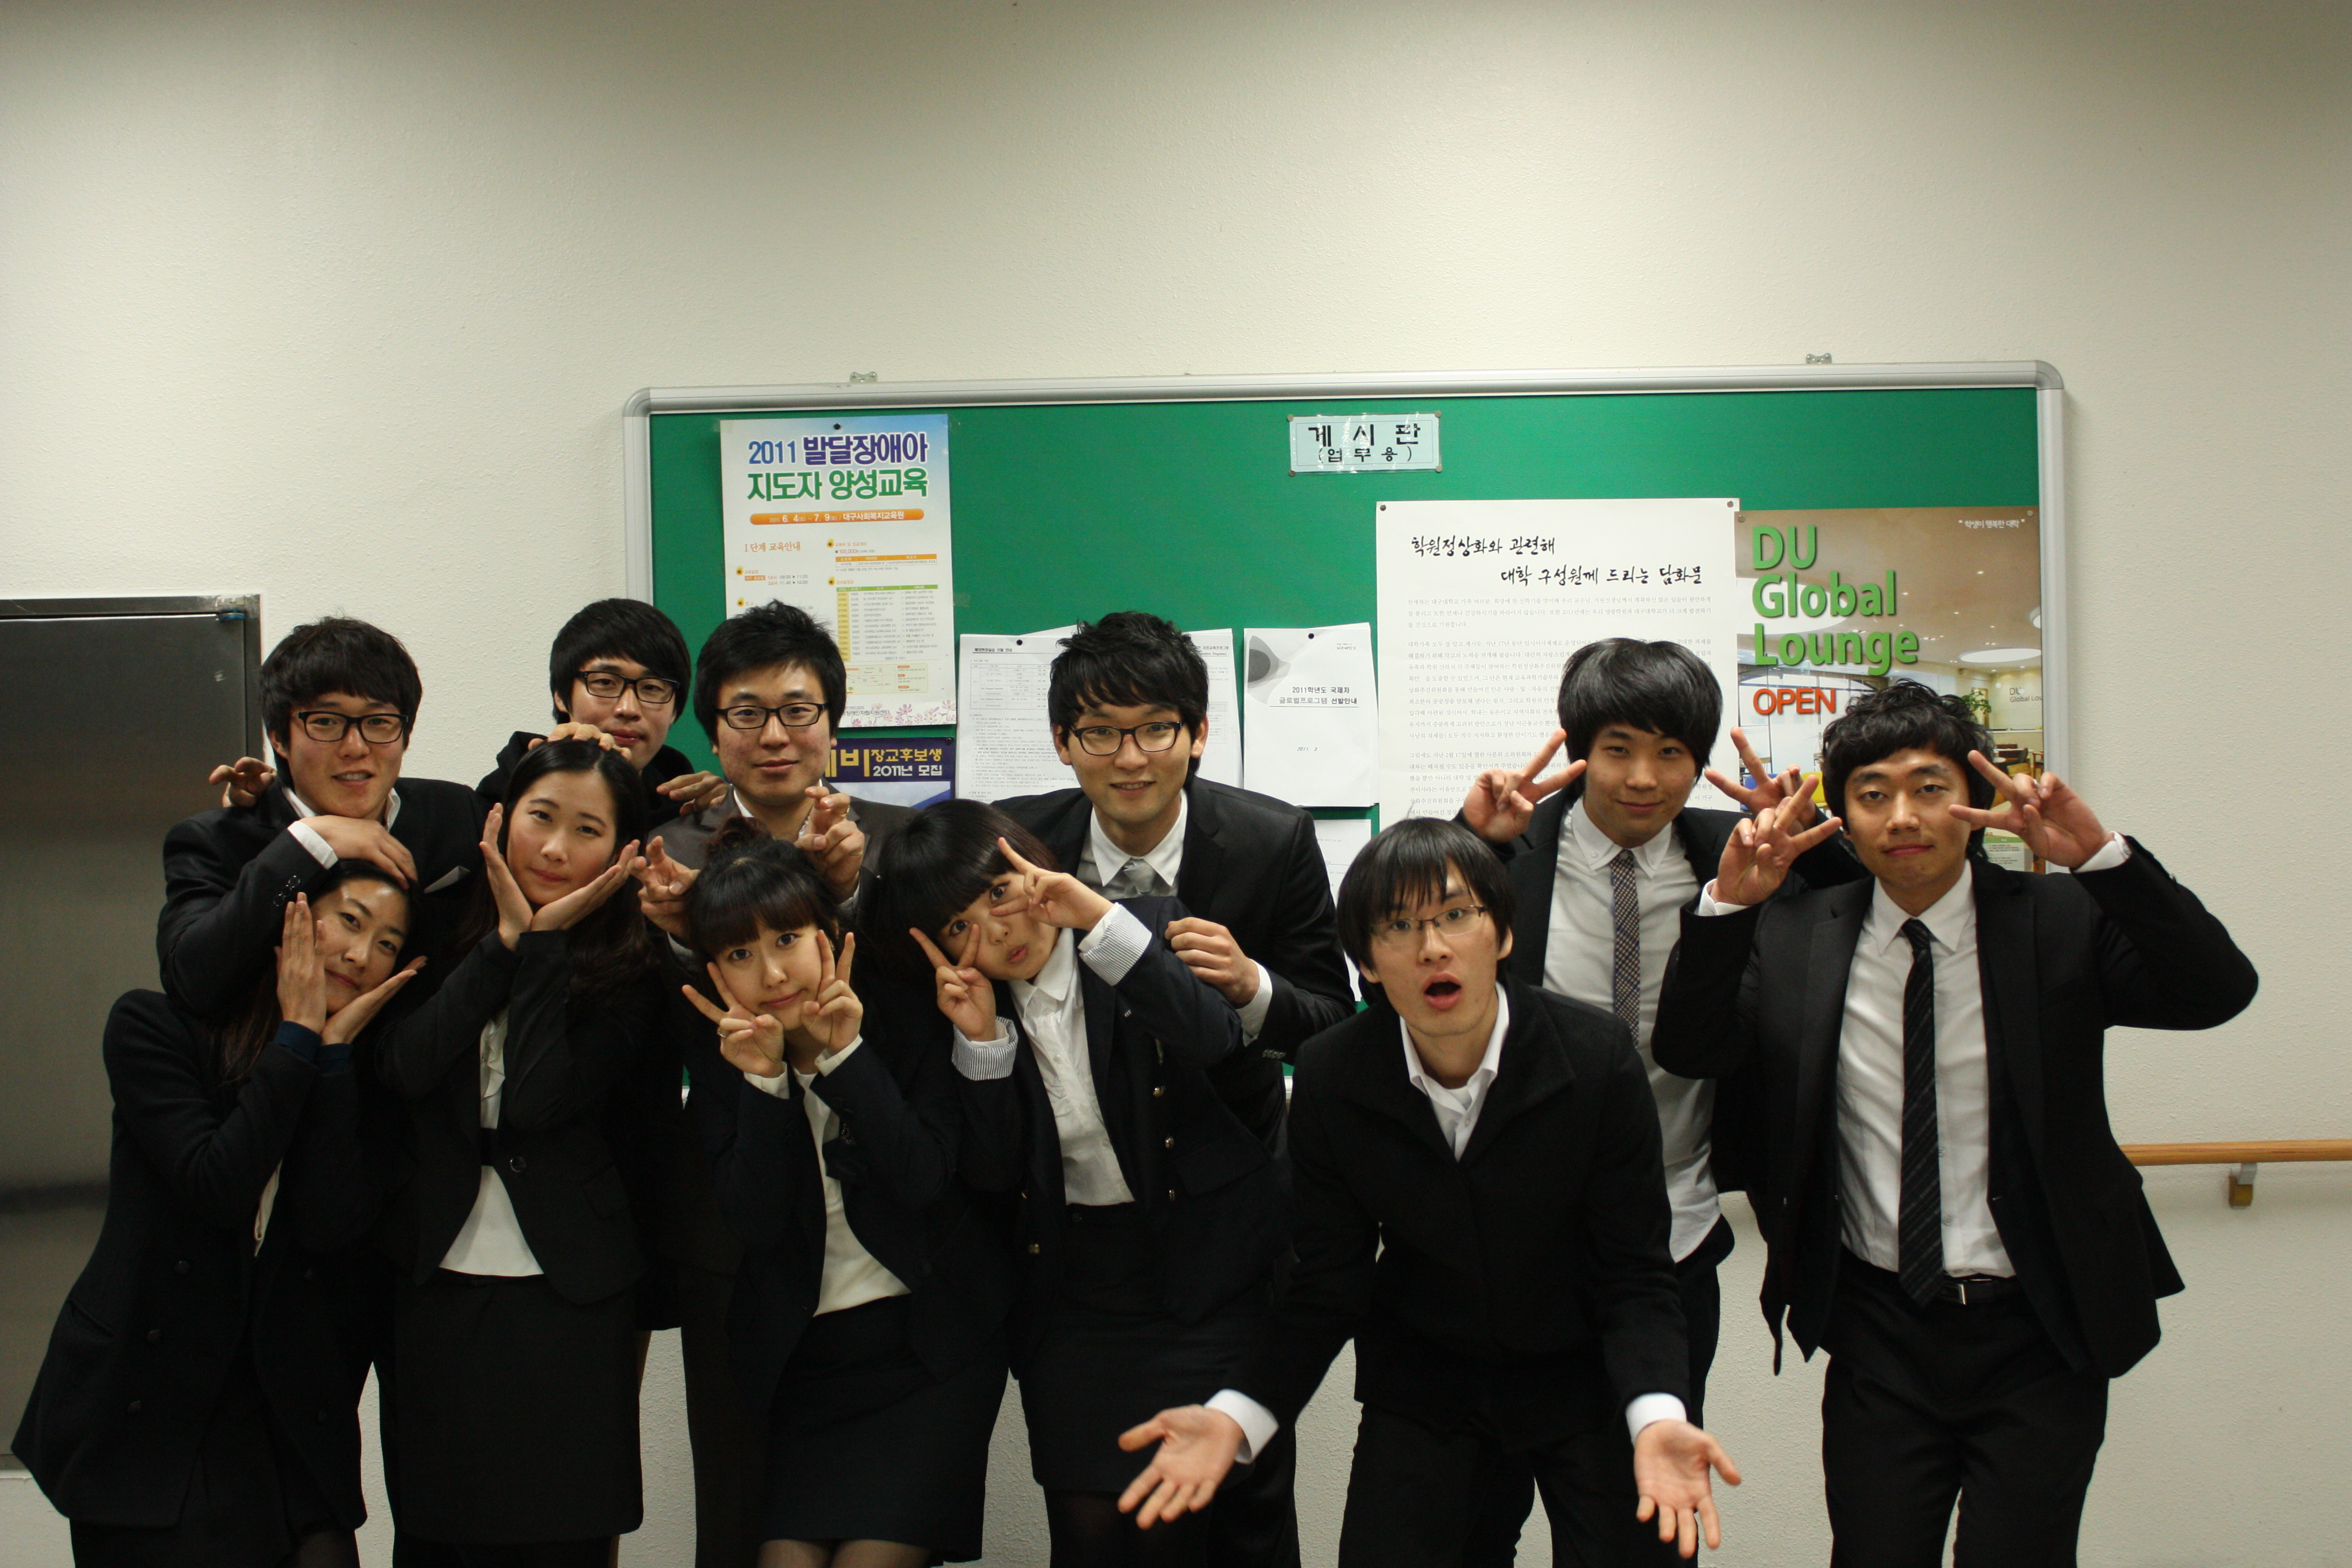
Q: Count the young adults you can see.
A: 11